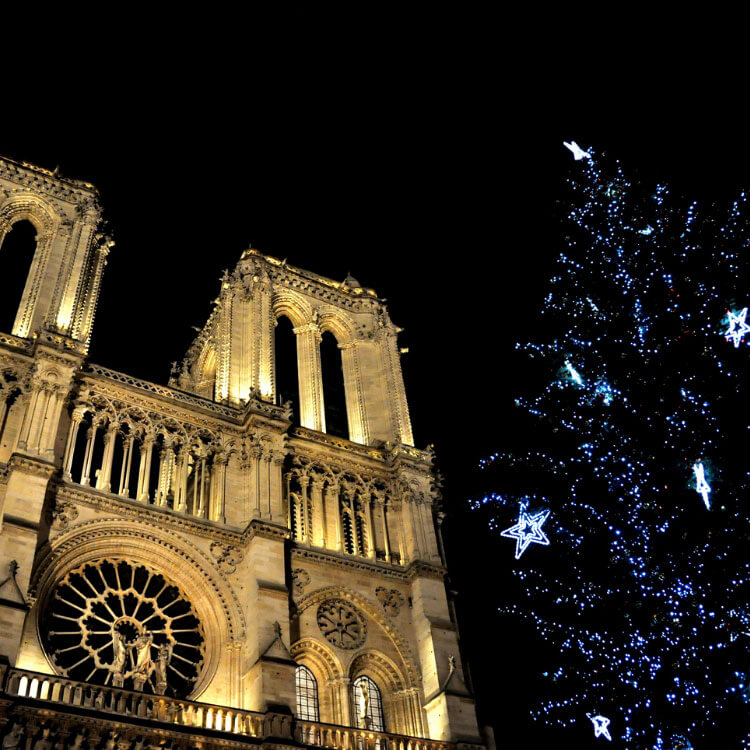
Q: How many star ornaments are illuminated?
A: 6